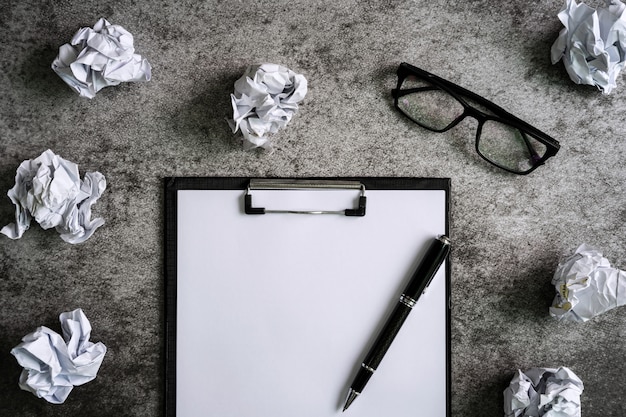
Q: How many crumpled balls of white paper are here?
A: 7